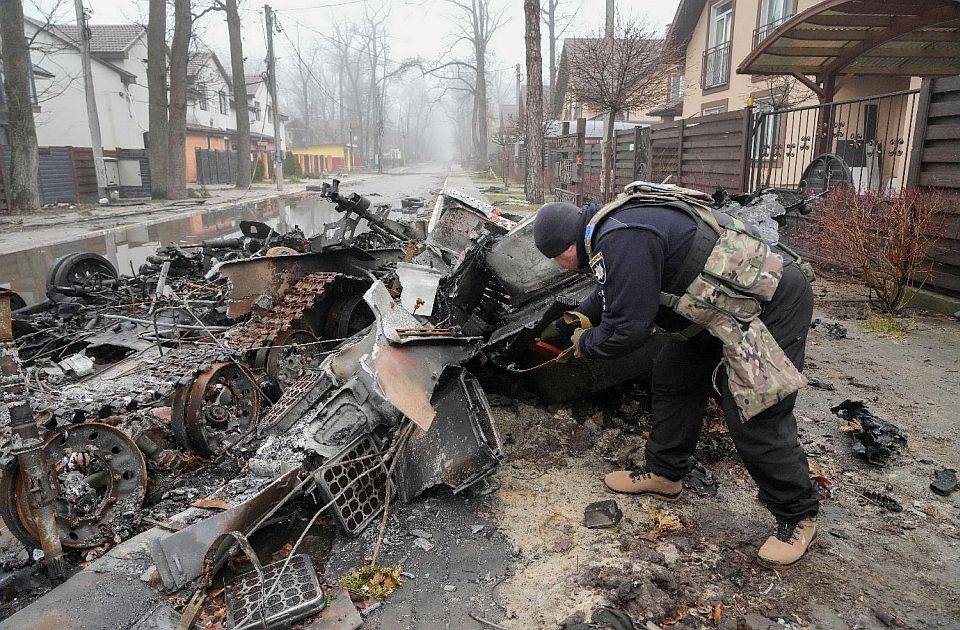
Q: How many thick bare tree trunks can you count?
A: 5